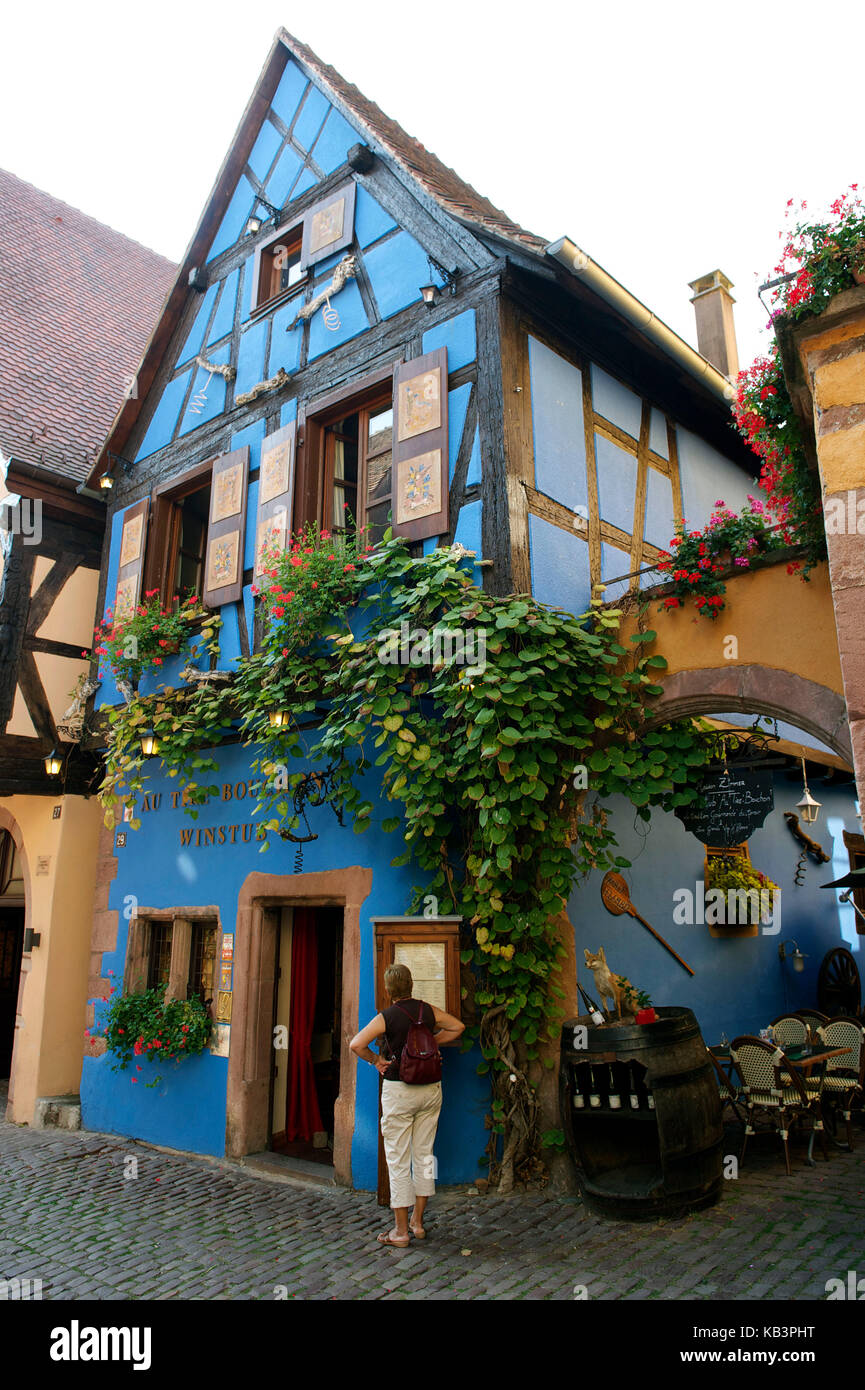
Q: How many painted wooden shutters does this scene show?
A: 5